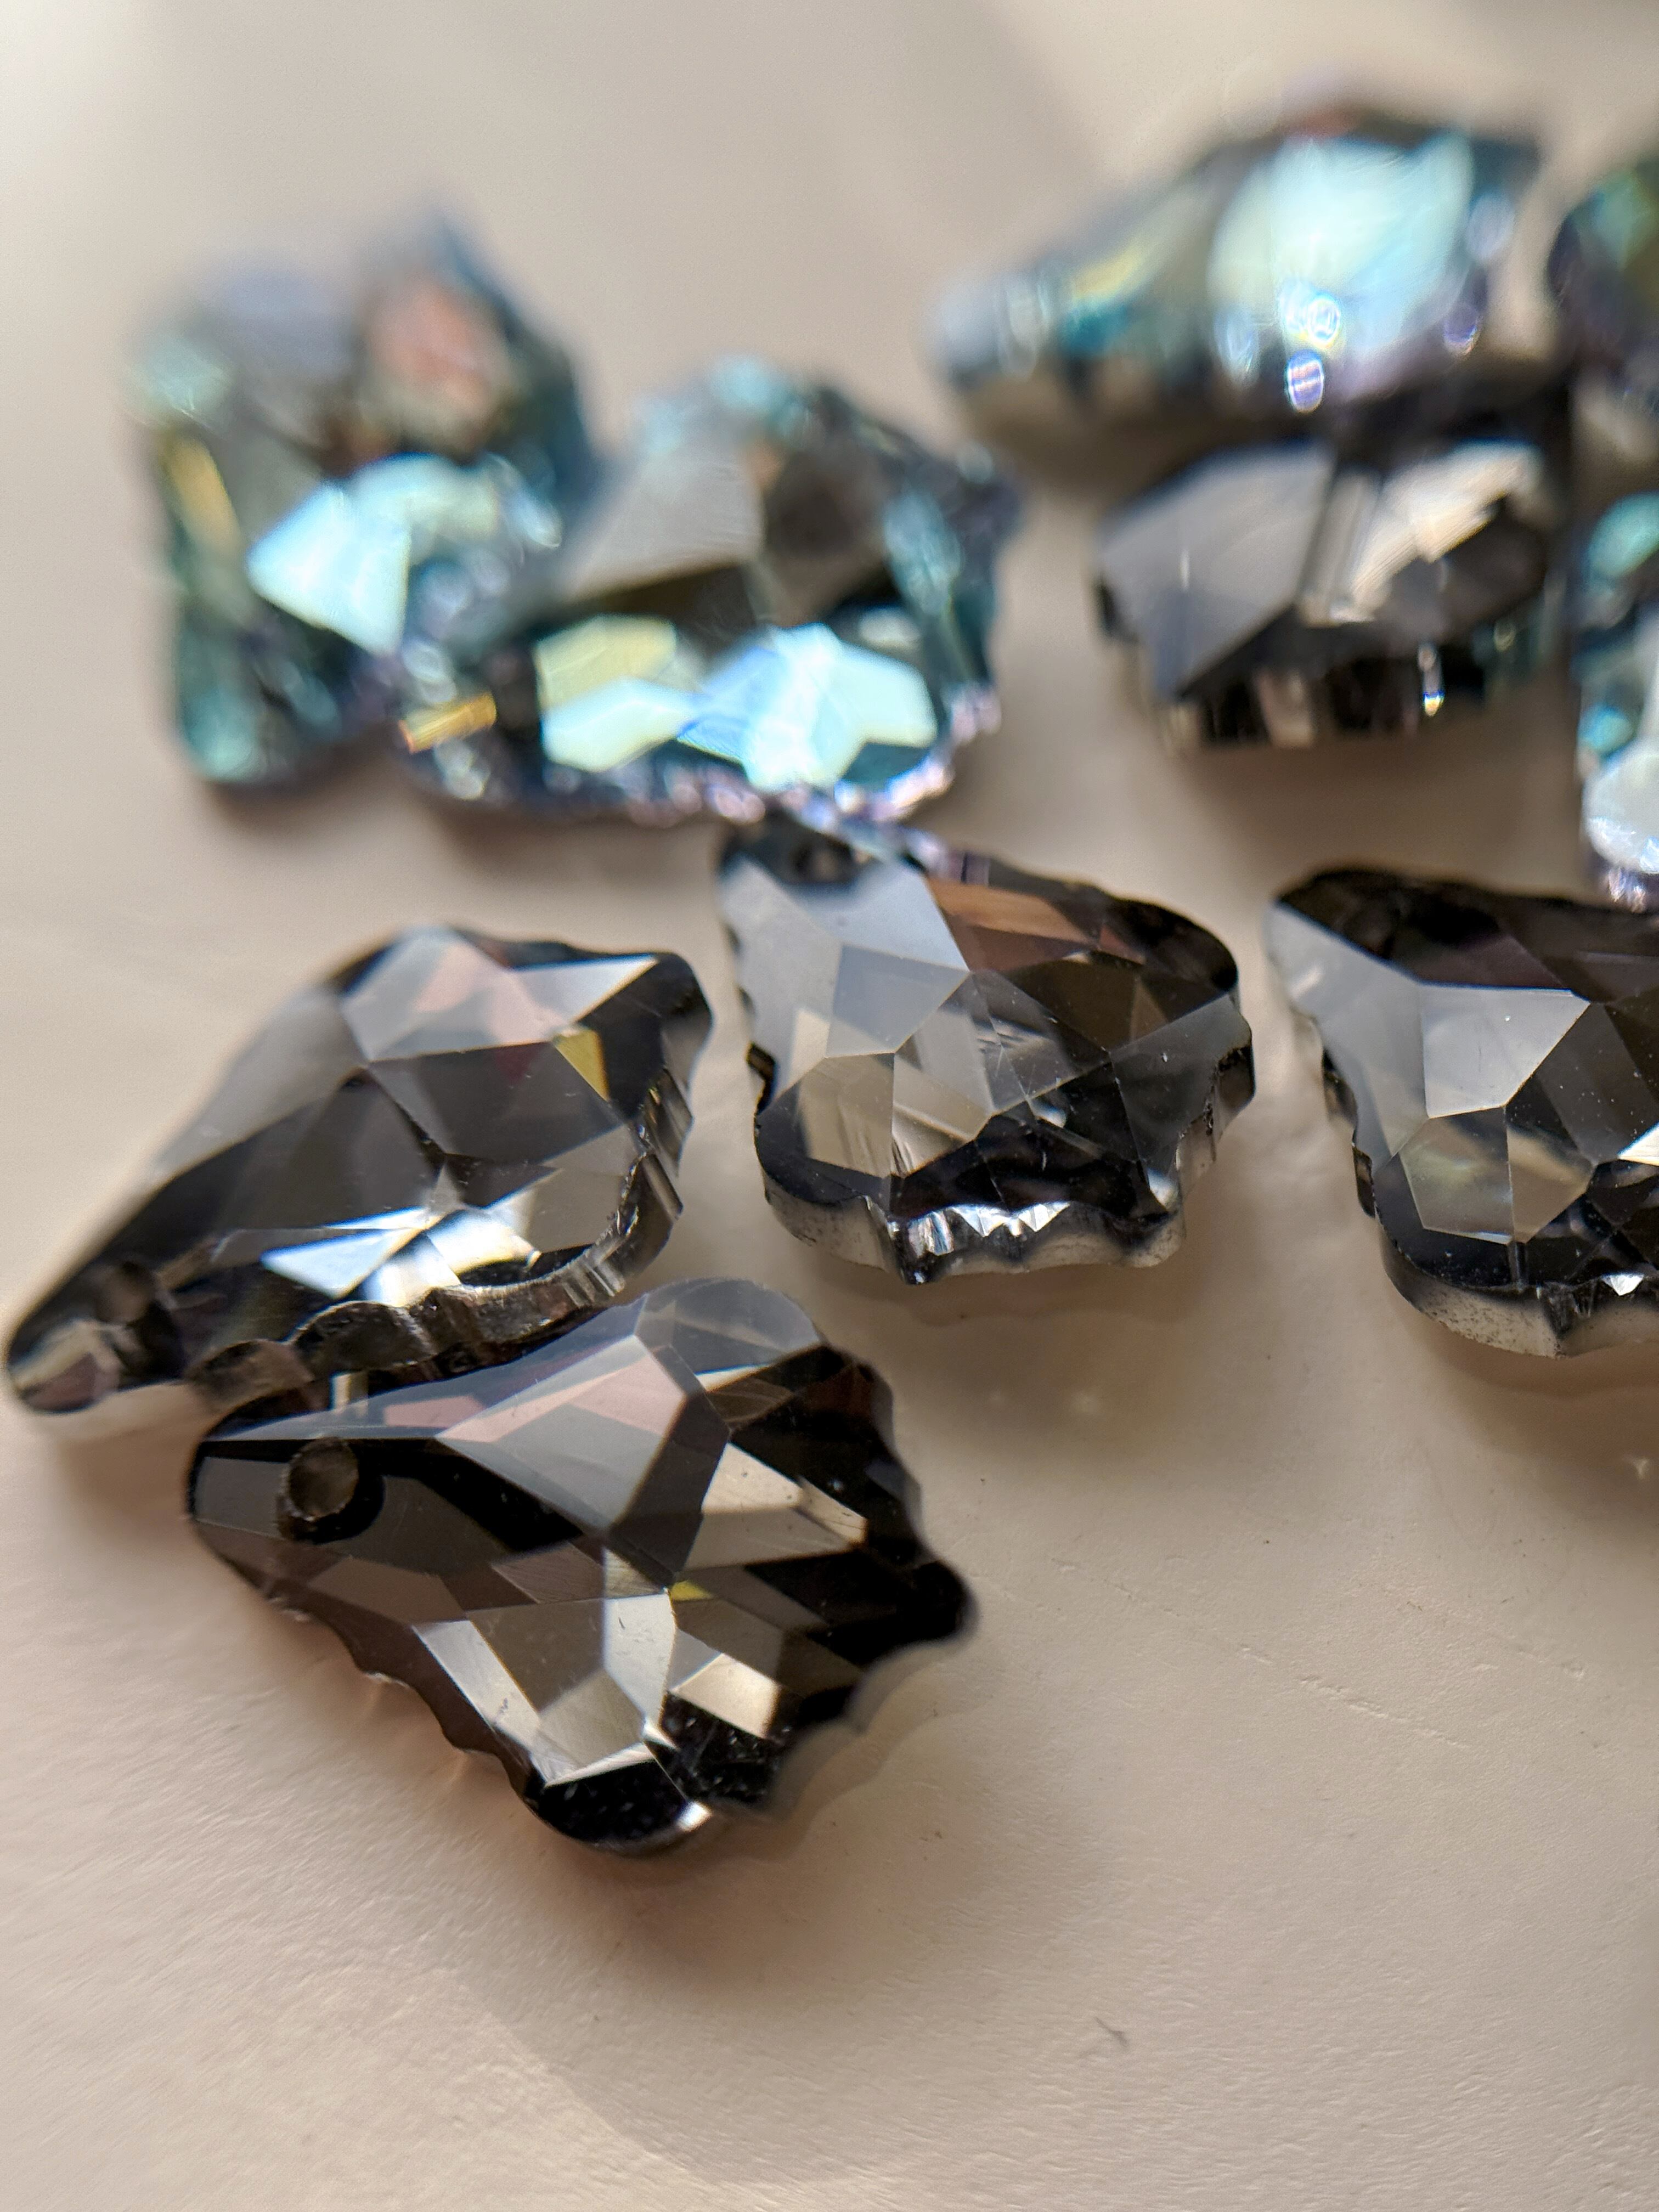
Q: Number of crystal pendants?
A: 10